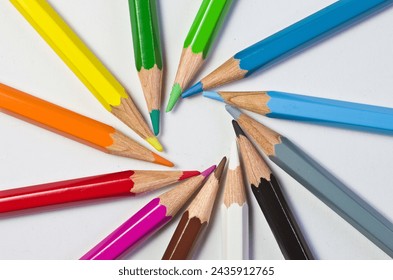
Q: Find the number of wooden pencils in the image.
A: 12